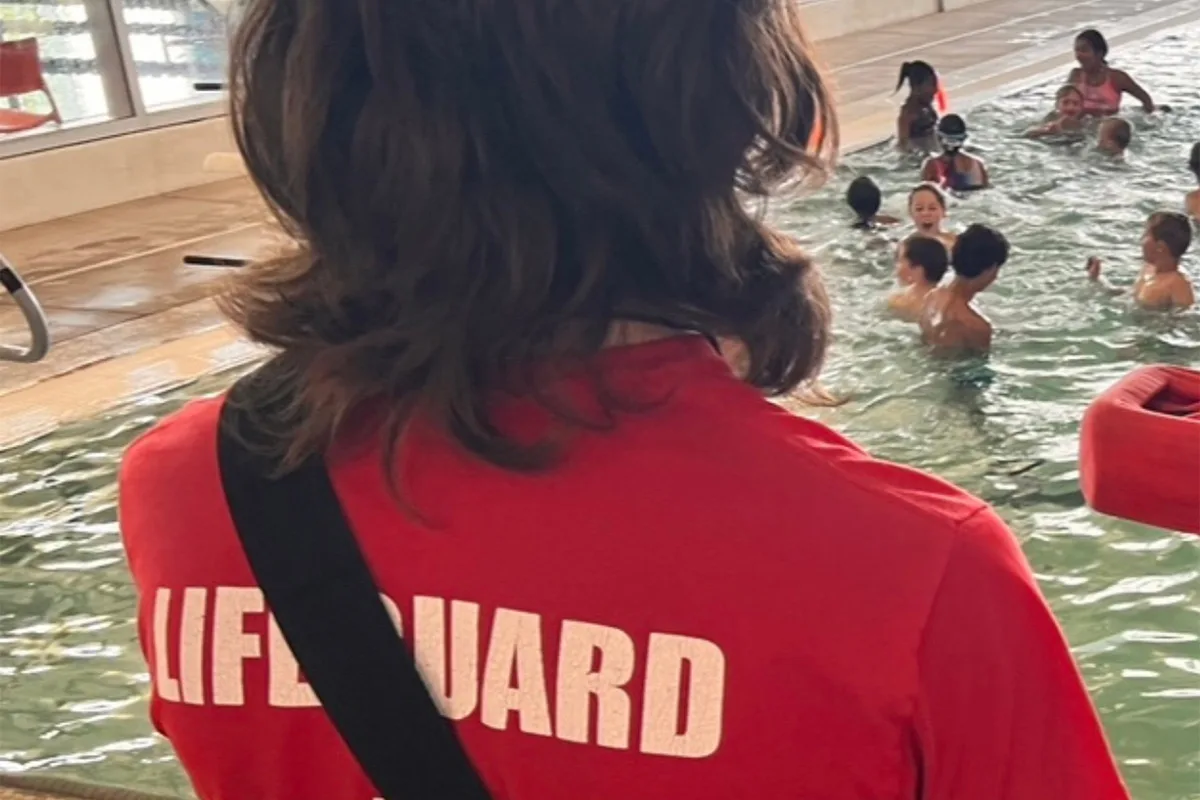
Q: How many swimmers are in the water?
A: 11